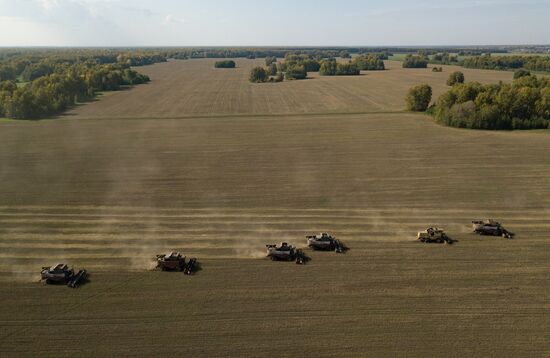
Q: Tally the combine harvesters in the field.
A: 6